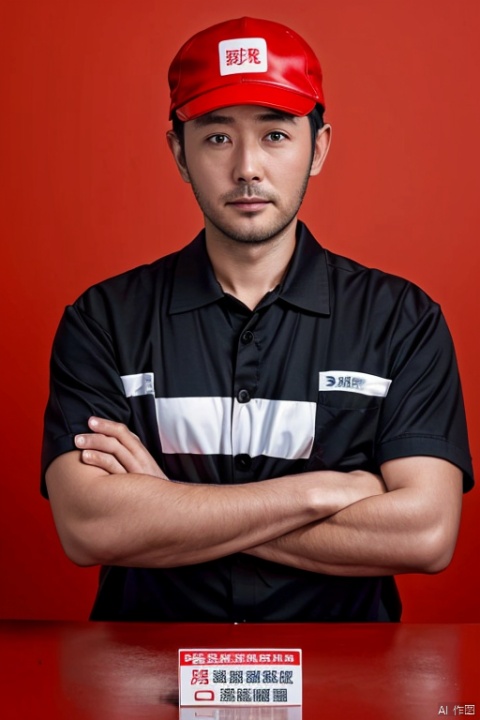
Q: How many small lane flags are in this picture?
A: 0